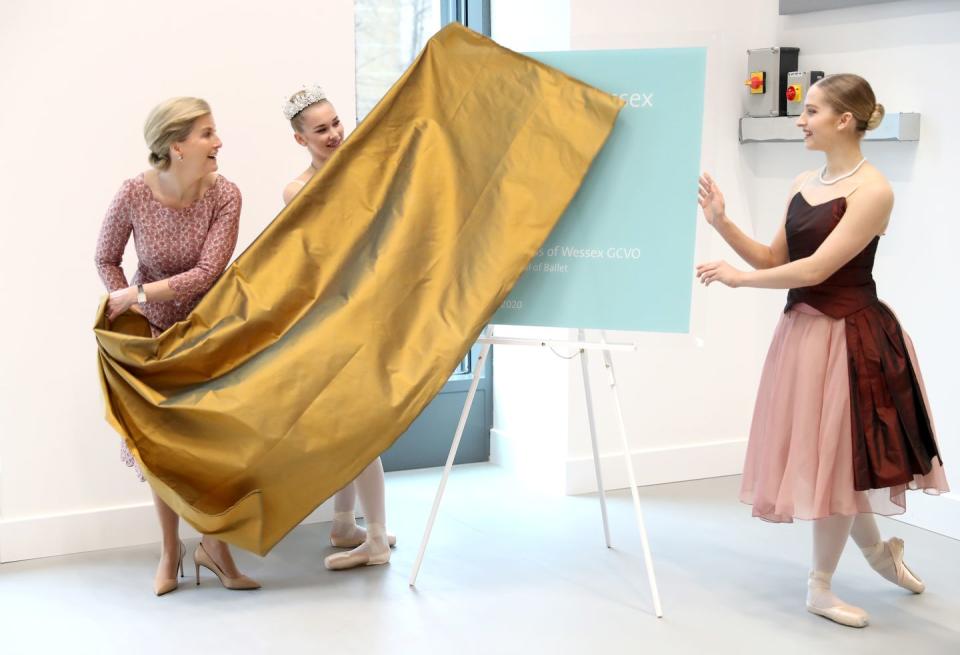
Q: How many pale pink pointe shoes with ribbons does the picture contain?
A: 4